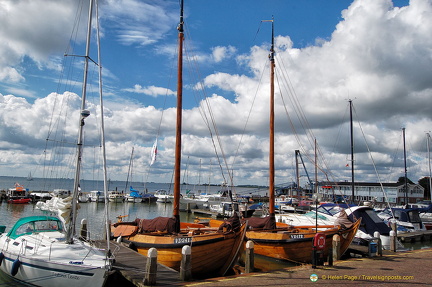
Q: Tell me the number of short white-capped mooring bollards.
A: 7